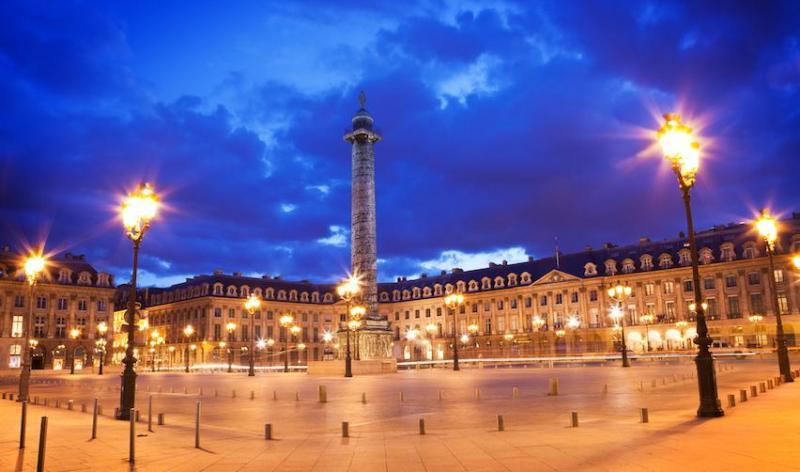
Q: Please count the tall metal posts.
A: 6